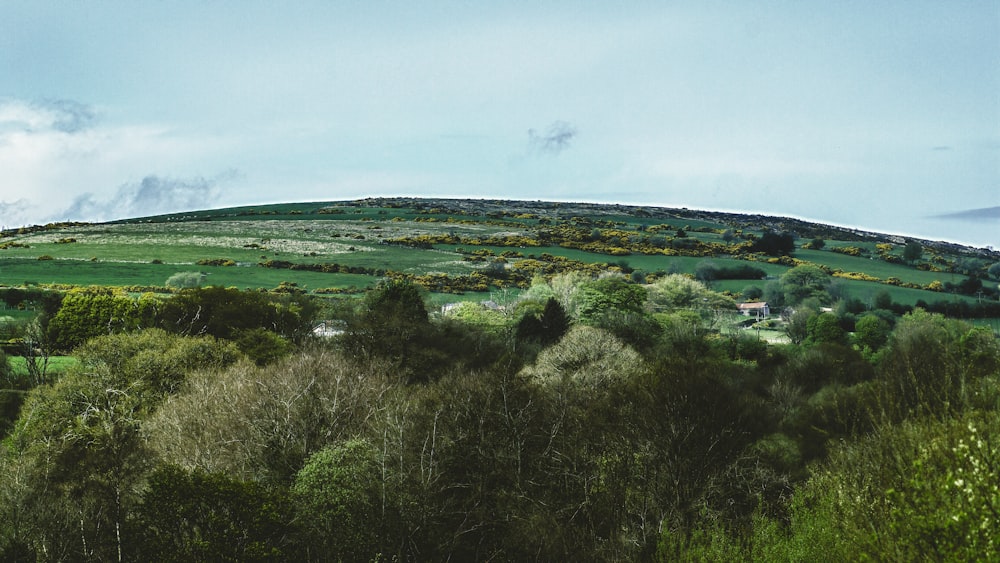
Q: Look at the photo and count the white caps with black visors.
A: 0